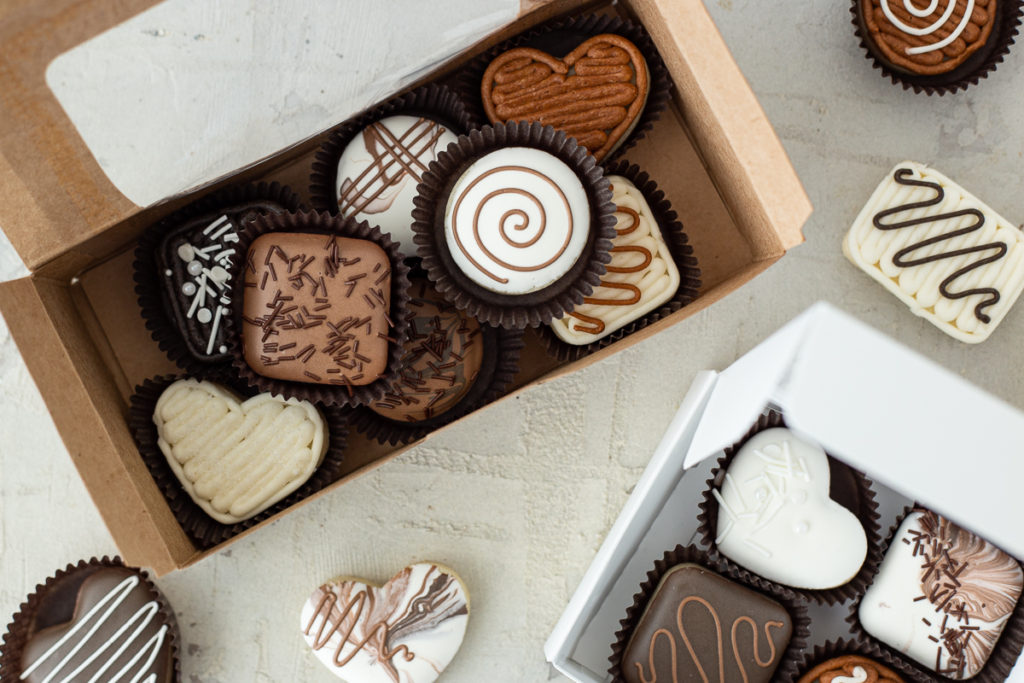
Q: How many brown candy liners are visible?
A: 14